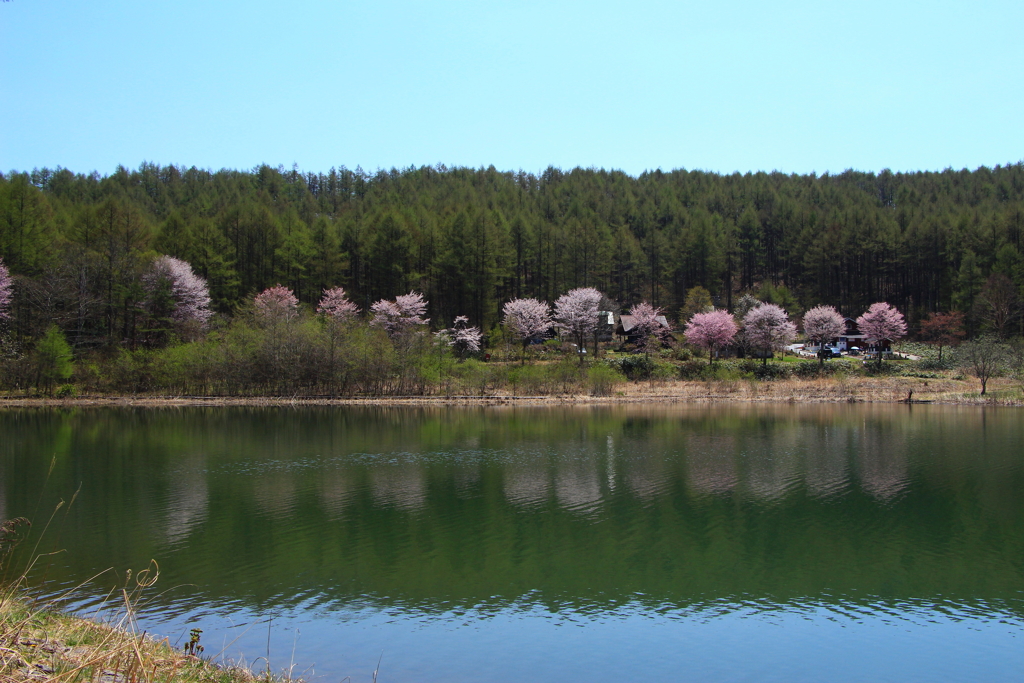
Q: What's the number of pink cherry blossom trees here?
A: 13